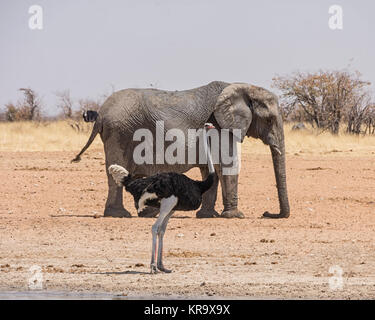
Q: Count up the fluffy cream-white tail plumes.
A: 1